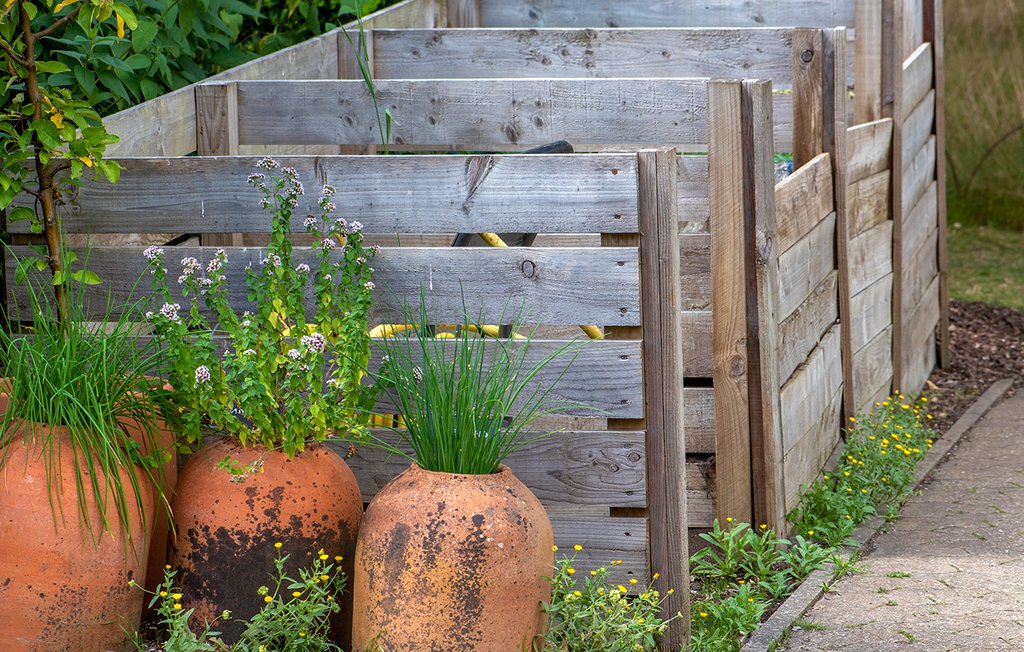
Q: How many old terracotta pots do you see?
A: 4